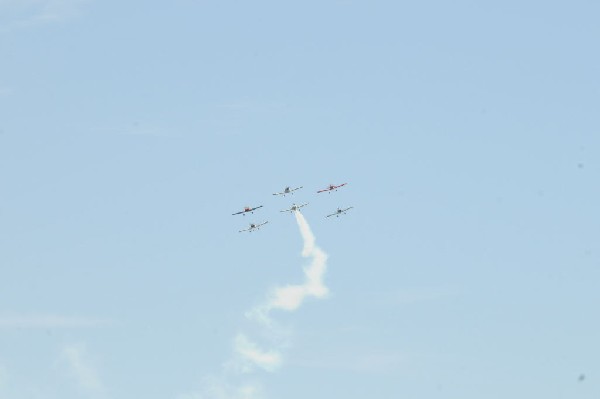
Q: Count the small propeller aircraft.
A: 6